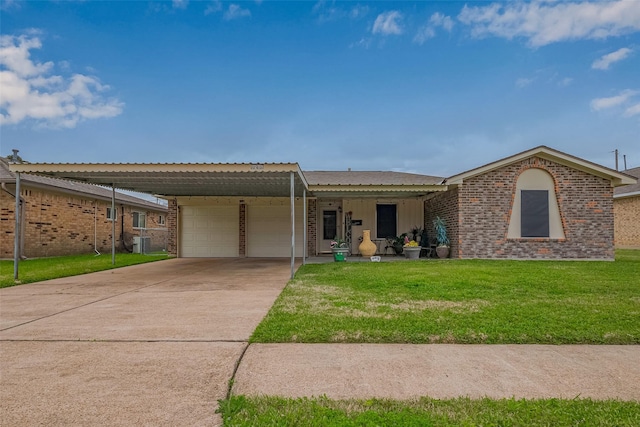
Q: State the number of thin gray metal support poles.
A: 4